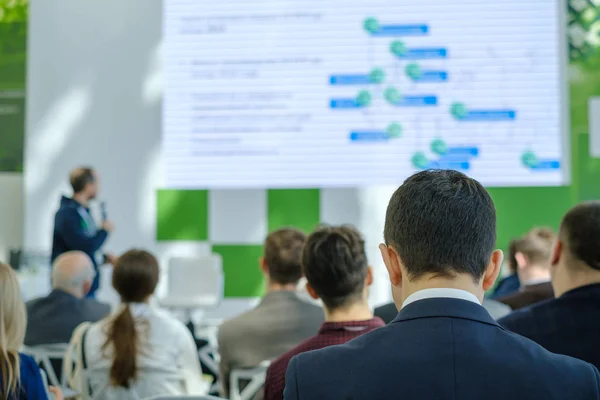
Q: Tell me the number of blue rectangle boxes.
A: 11